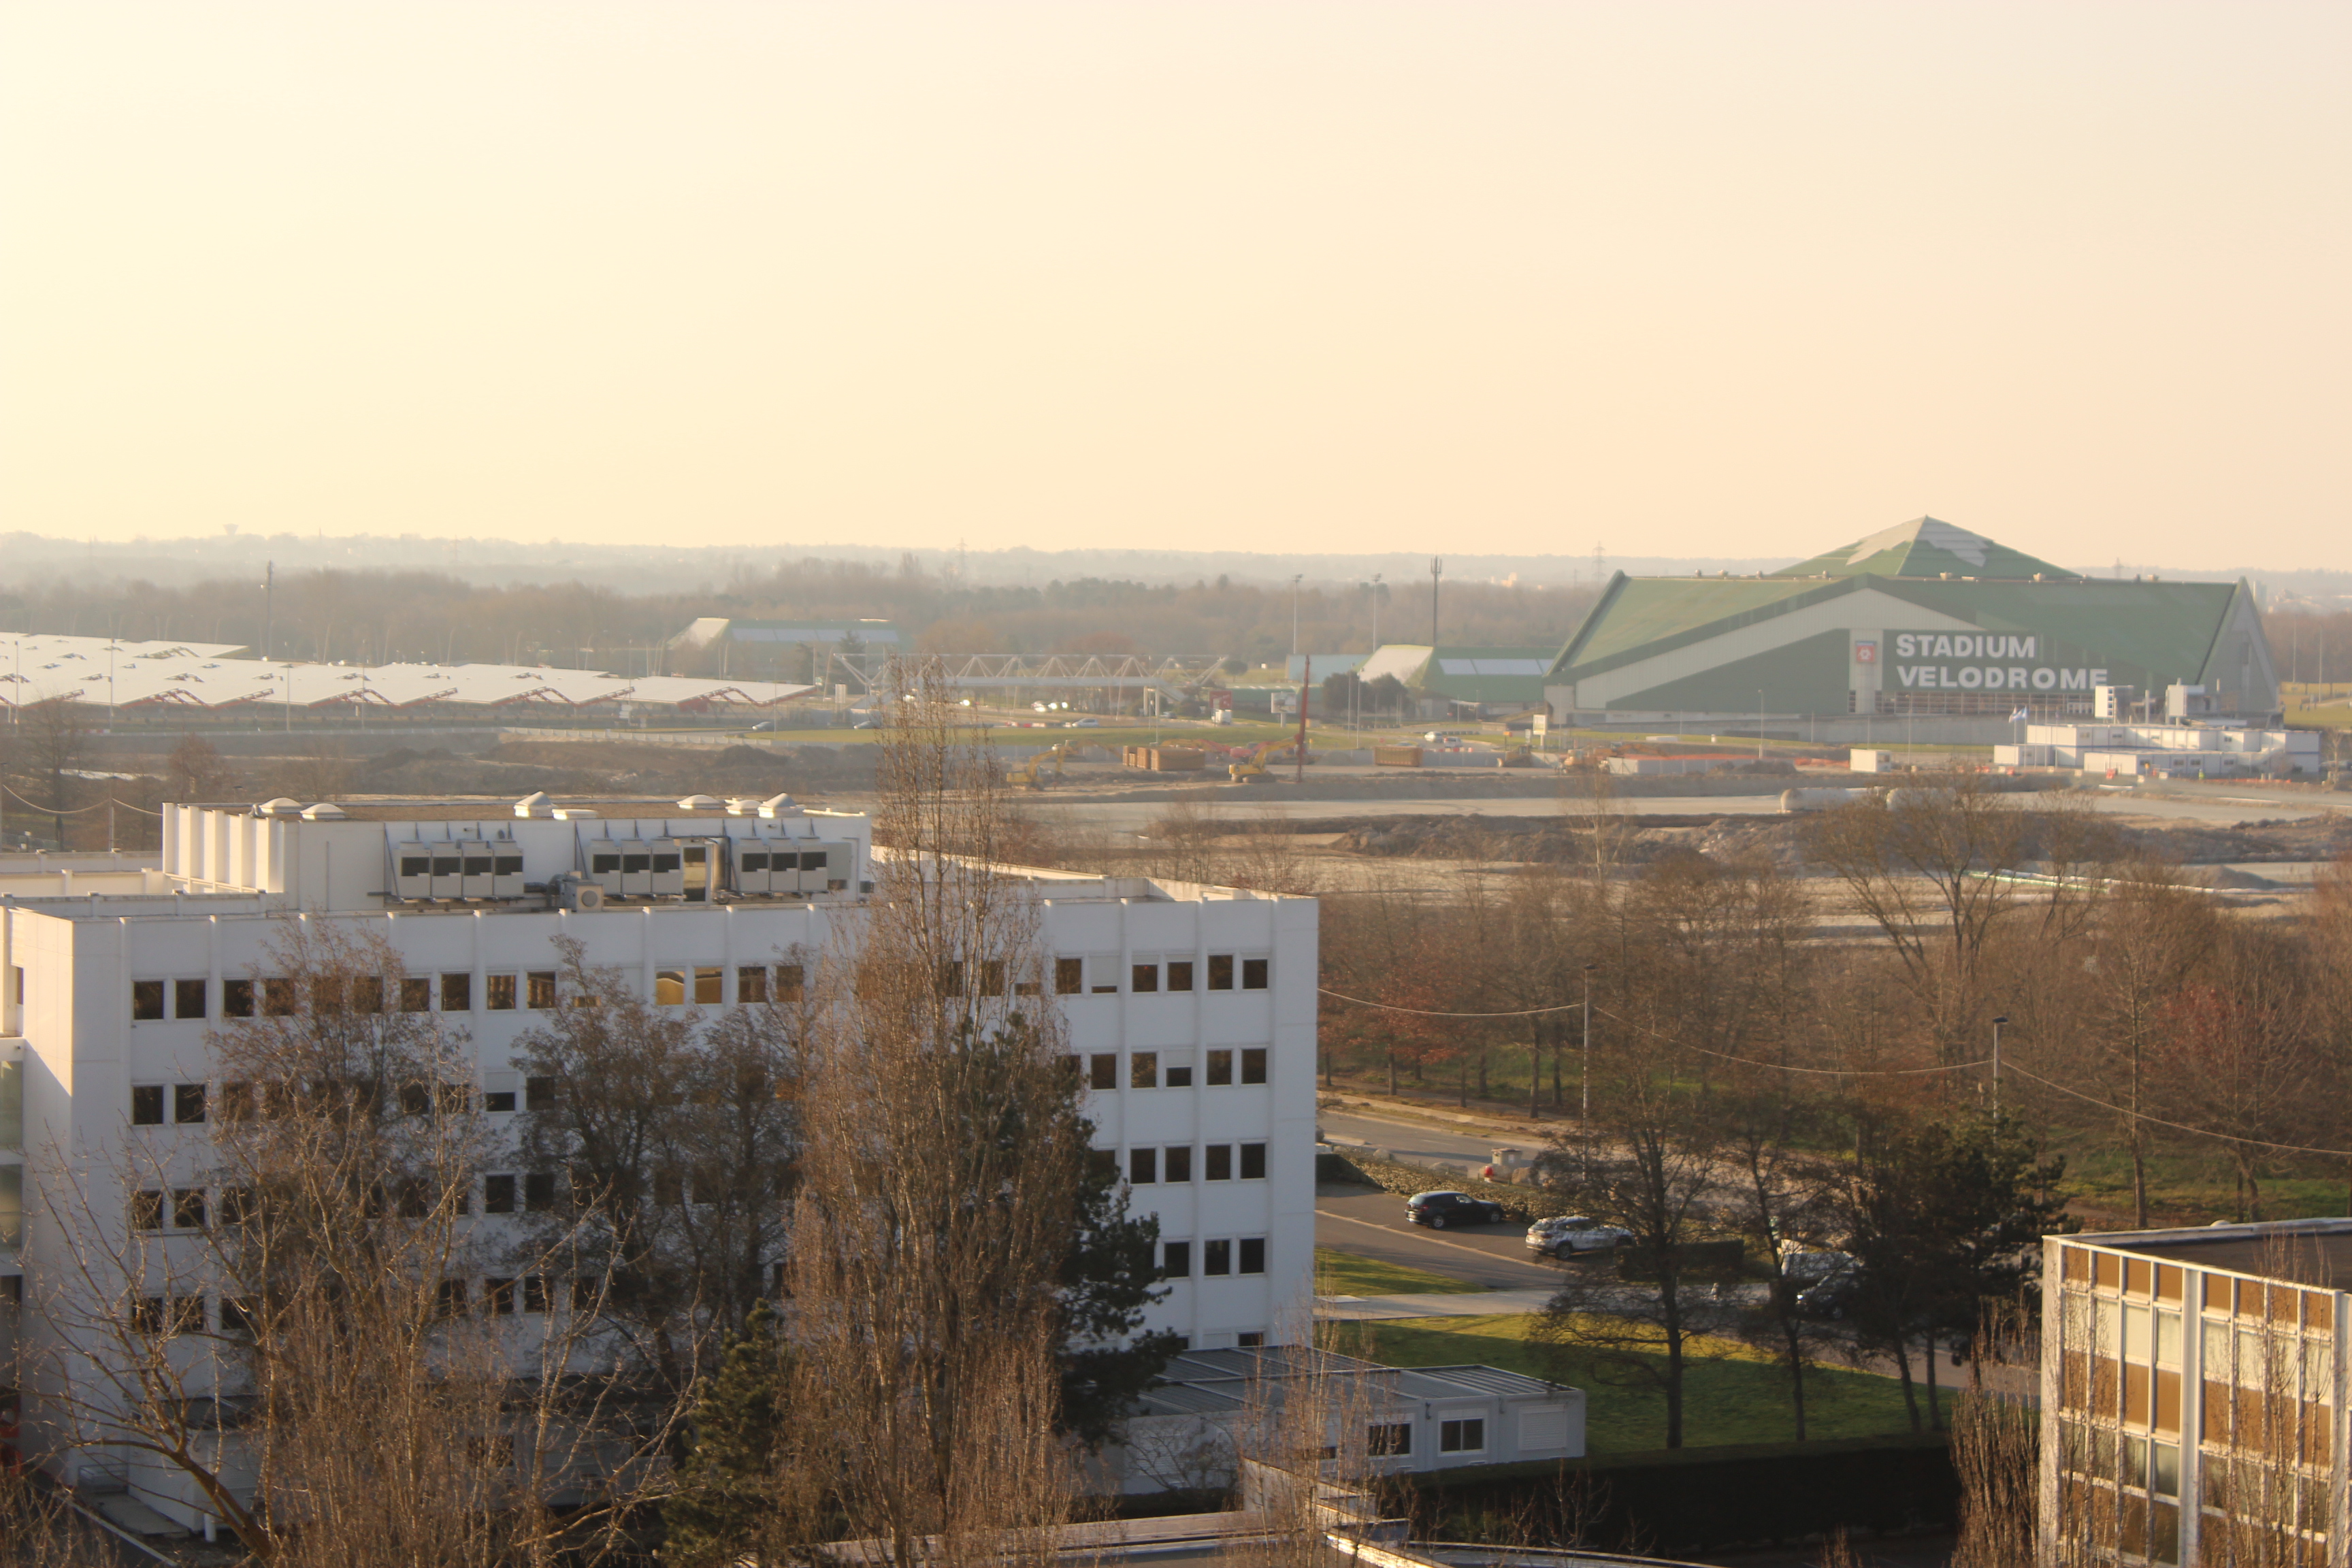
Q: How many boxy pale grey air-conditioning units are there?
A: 10